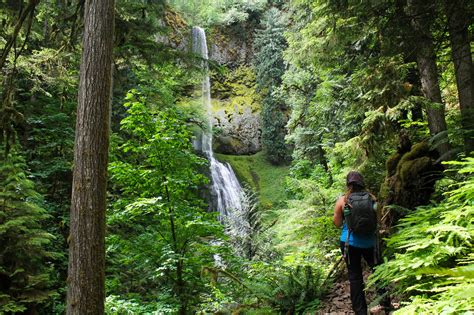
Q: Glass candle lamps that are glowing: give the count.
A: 0